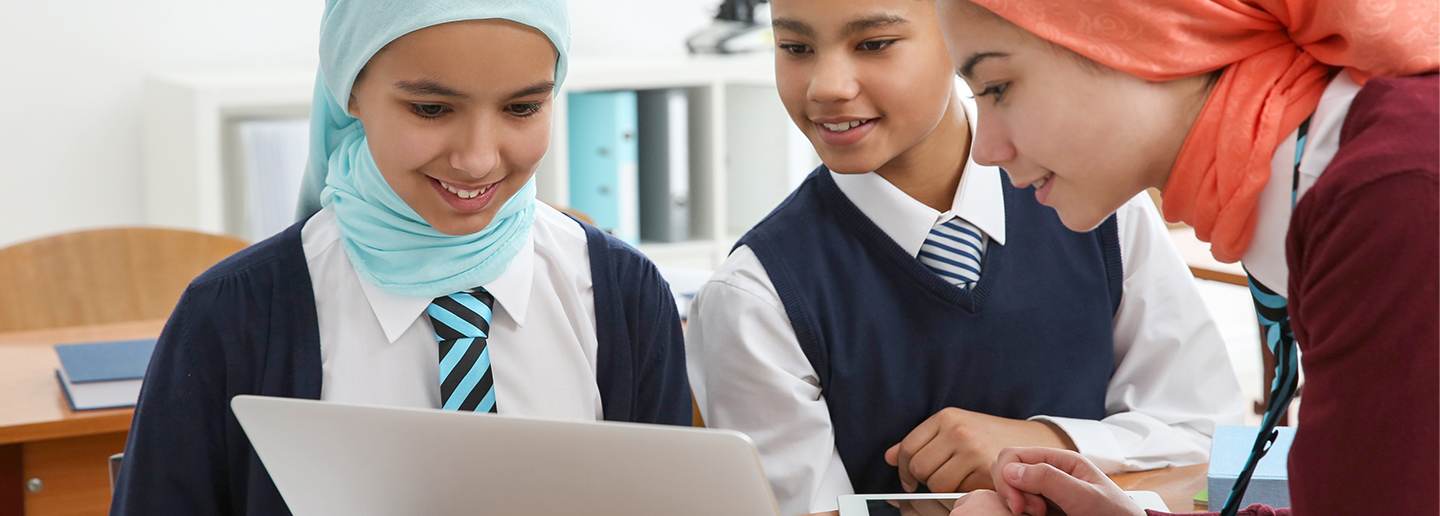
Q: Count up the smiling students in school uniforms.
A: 3